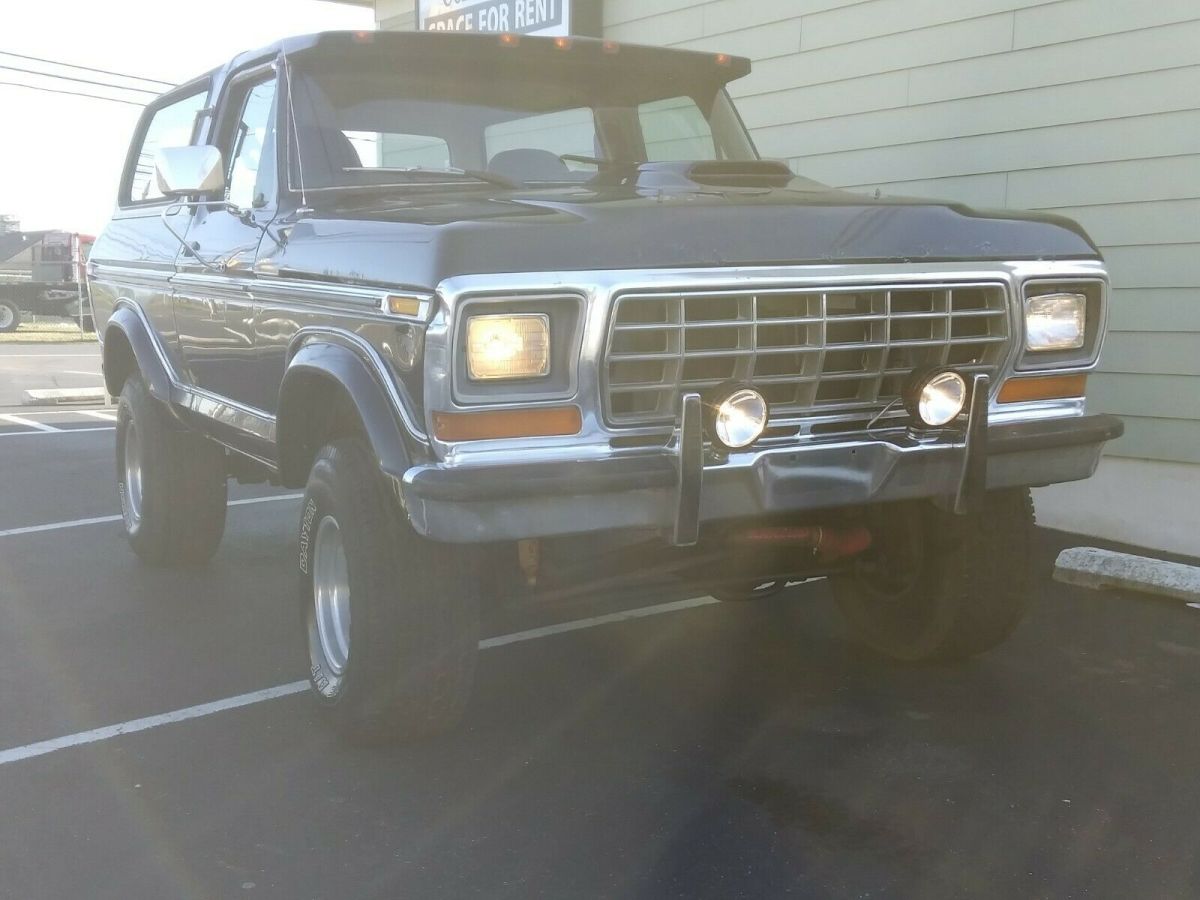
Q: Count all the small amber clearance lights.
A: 5